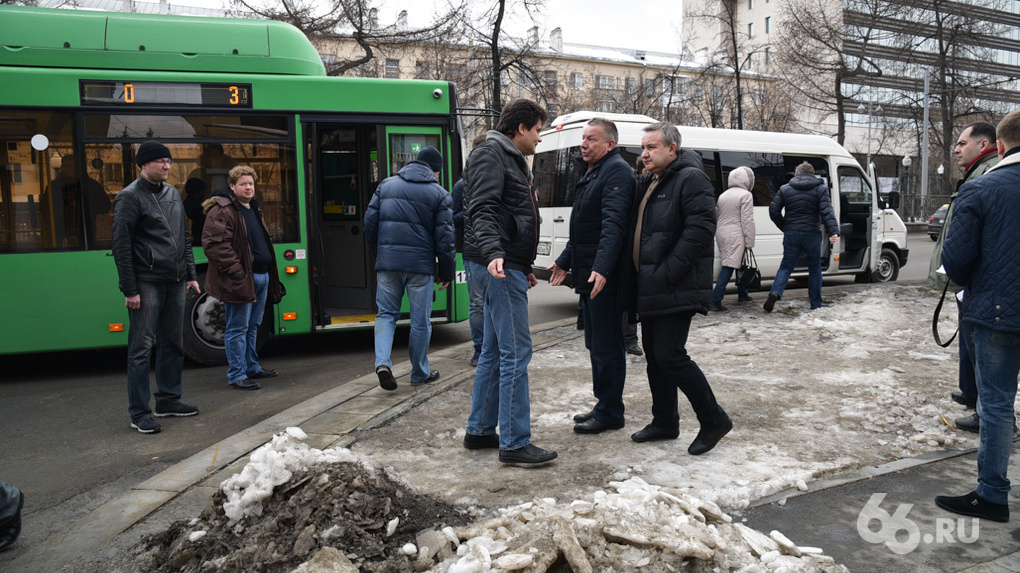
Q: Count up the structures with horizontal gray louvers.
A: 1